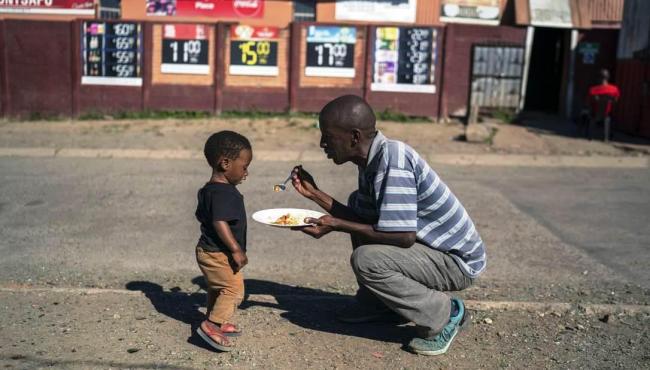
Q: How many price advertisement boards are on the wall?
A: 5